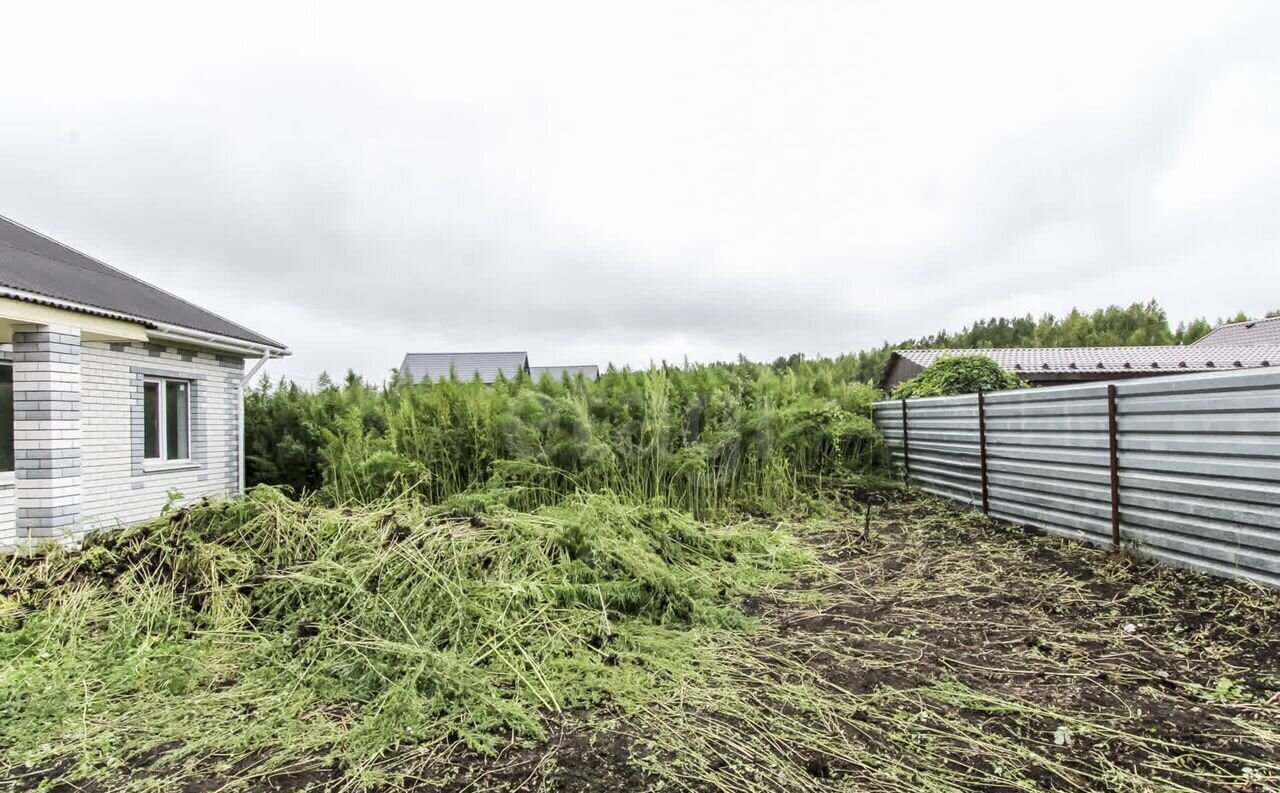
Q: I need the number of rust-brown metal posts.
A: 3